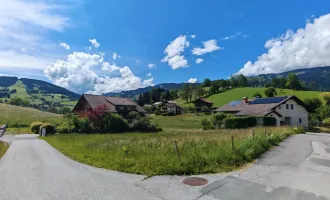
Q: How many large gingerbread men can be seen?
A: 0